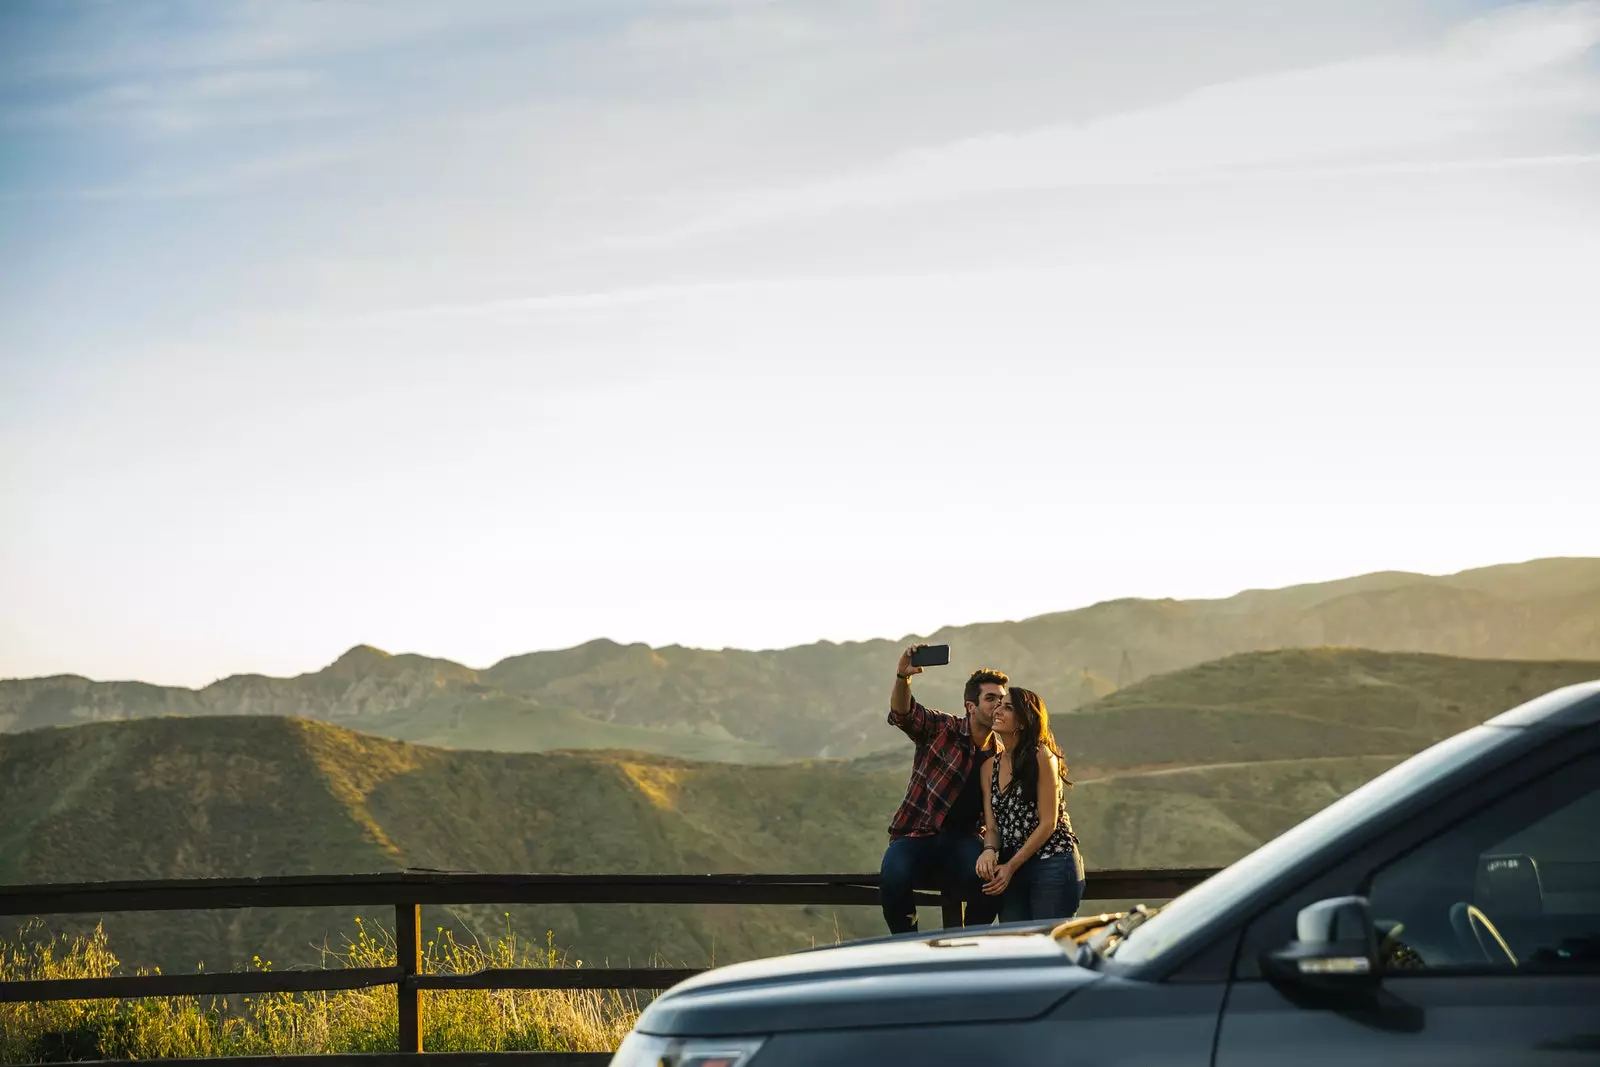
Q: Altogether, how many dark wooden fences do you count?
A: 1